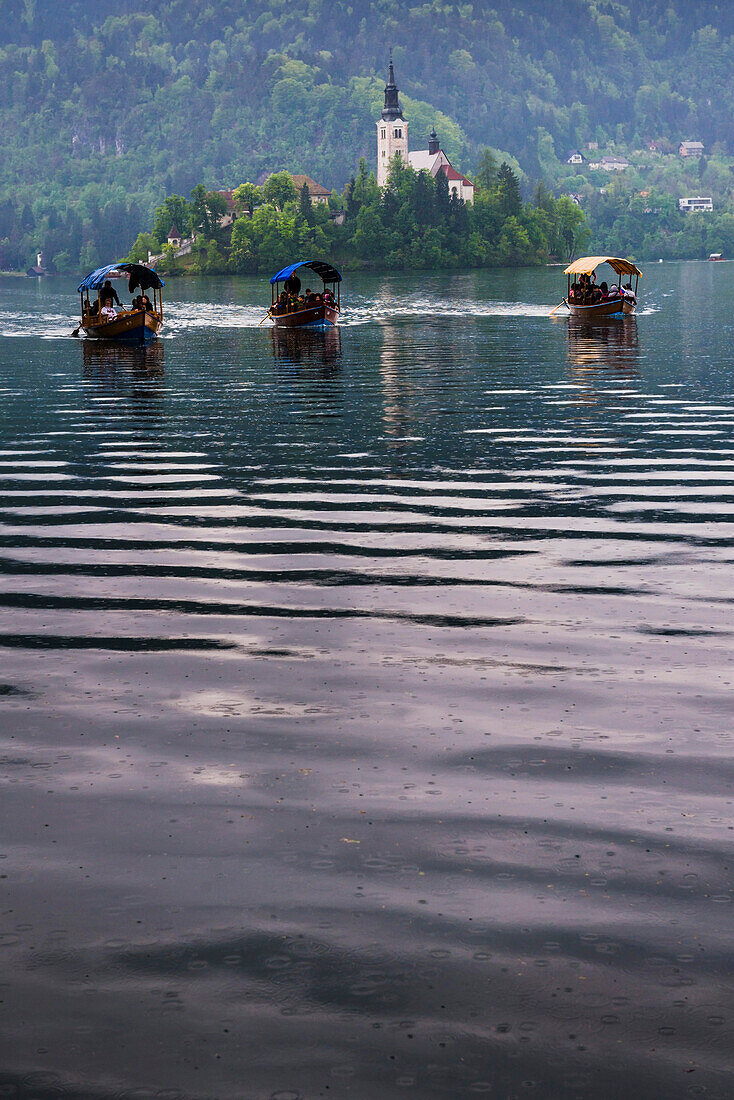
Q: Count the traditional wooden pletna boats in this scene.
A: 3